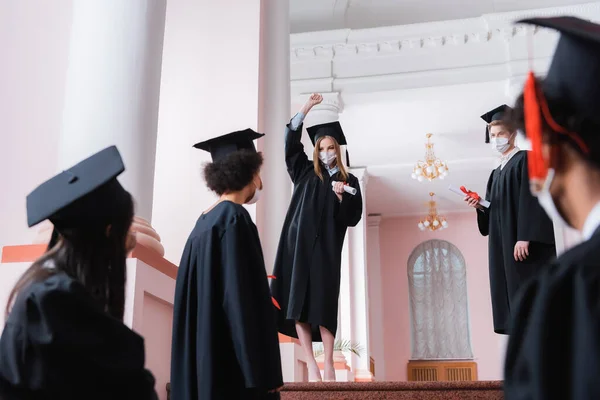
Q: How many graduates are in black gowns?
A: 5